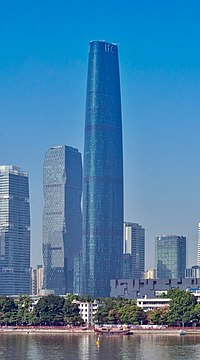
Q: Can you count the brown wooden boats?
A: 1